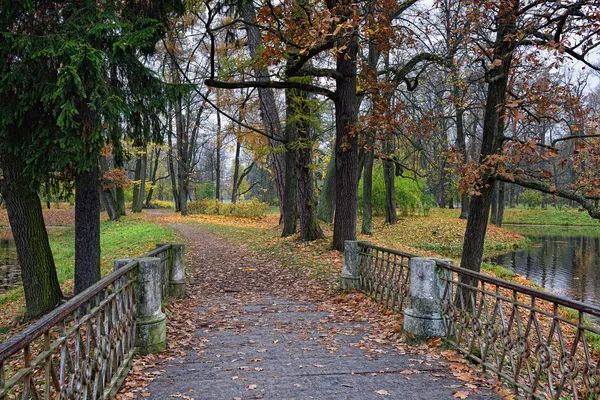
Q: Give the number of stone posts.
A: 4